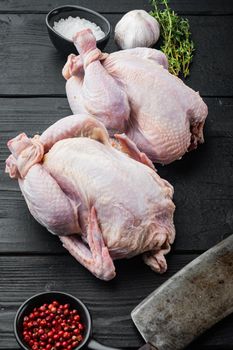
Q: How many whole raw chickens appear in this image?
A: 2